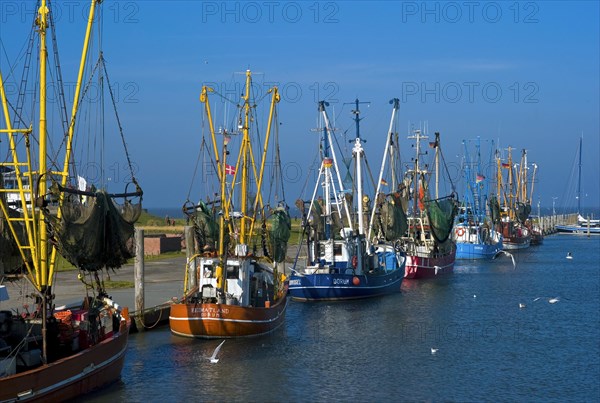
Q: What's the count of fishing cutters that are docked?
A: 7